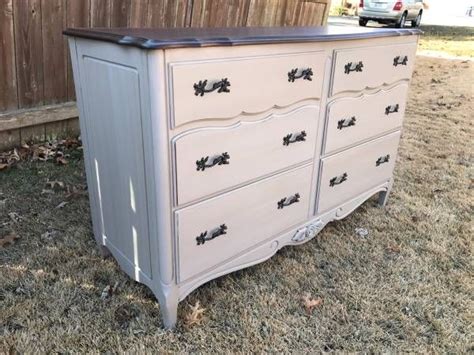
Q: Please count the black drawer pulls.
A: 12